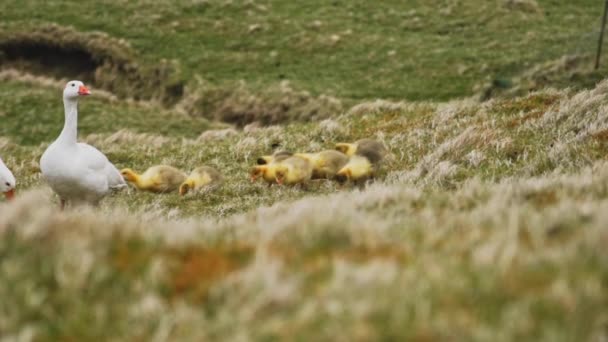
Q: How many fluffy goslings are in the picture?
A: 8